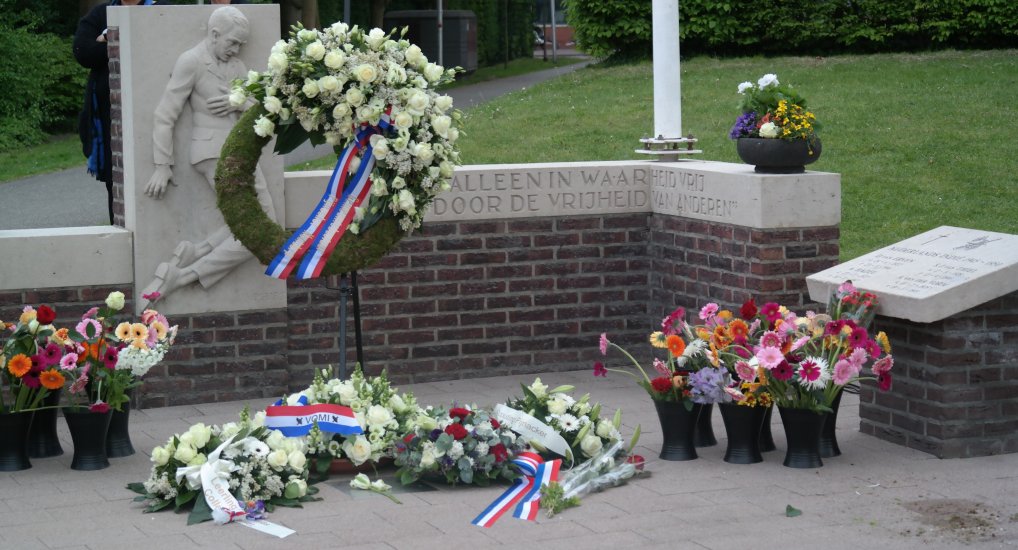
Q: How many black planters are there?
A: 11